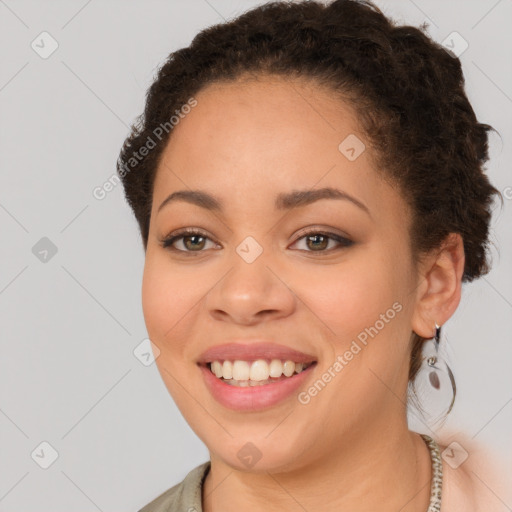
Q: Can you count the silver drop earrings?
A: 1